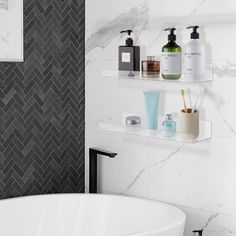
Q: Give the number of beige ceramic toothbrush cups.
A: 1